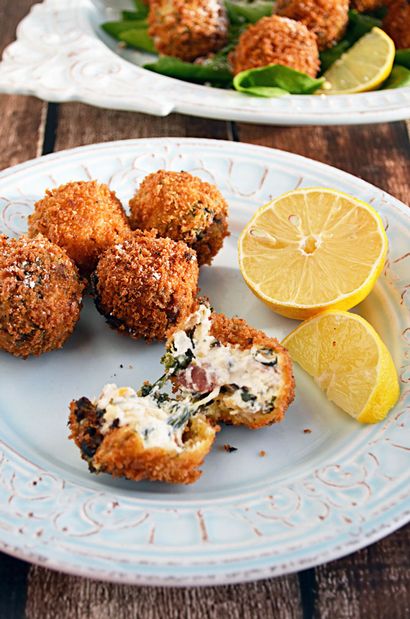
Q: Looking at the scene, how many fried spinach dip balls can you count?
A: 10